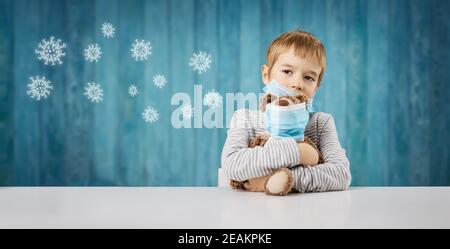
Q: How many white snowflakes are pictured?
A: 12